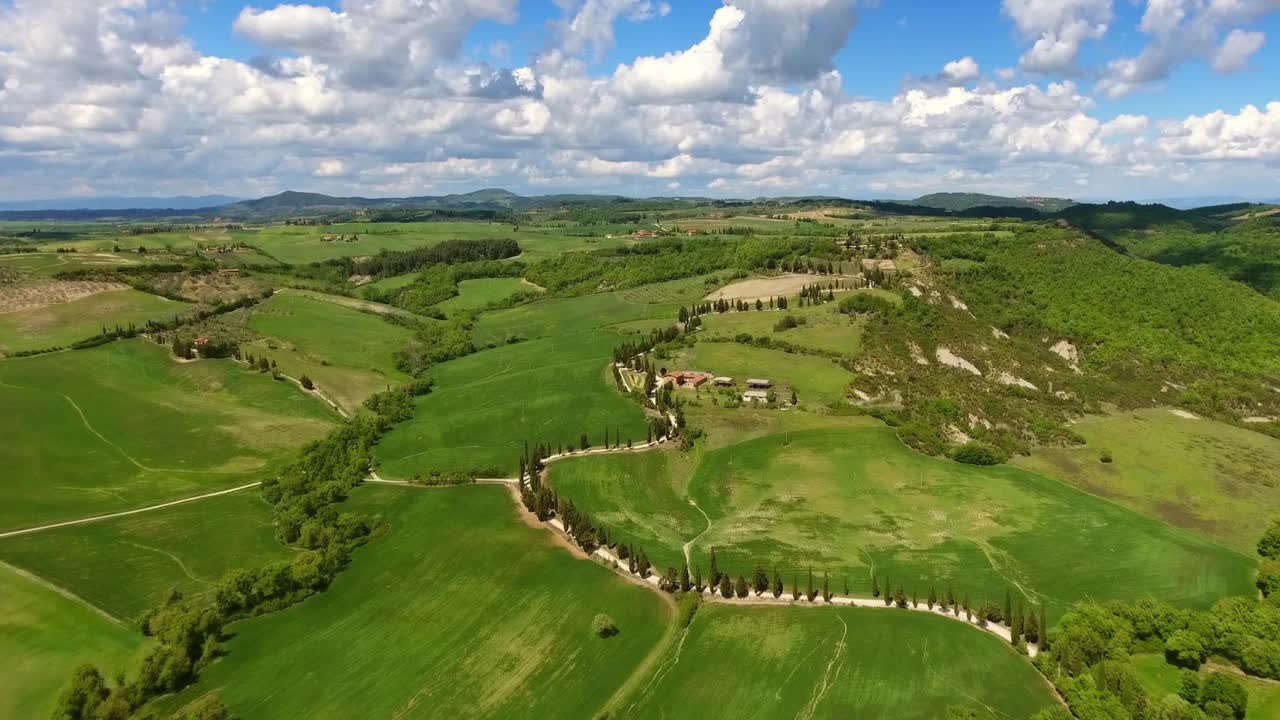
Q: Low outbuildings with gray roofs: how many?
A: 3